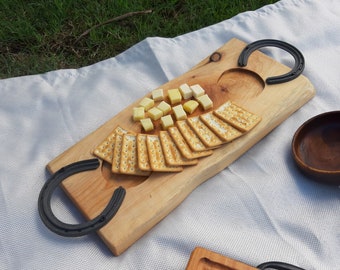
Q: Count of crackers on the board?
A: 11